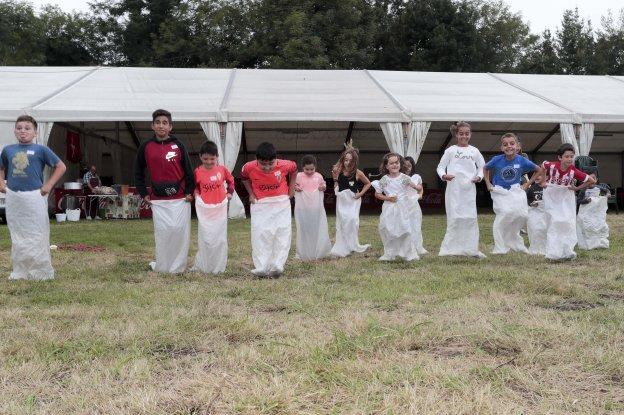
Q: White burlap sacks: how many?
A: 13